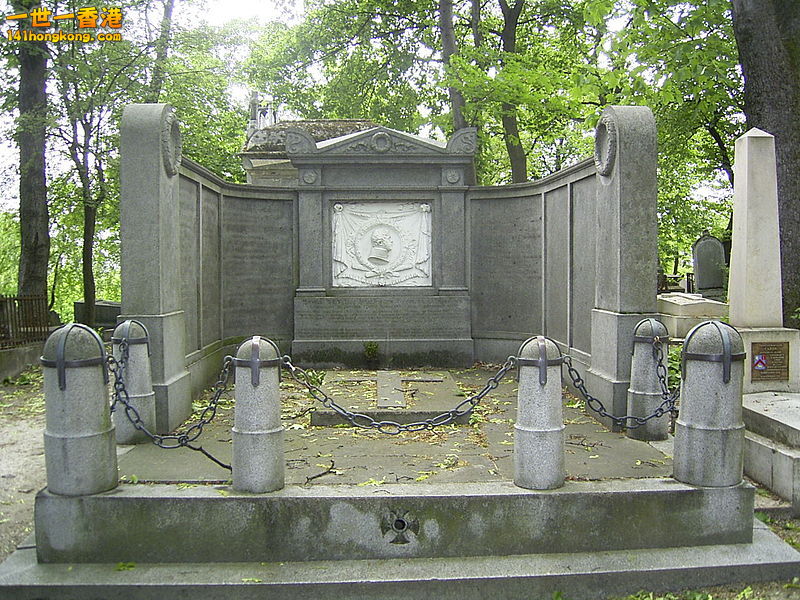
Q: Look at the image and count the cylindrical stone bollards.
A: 6